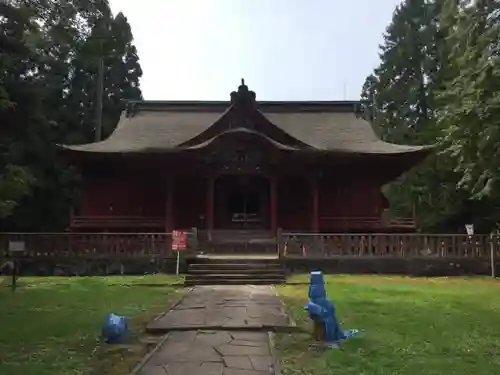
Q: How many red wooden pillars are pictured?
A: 4